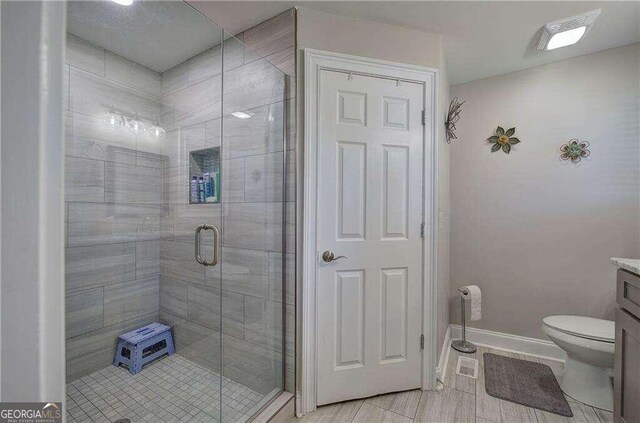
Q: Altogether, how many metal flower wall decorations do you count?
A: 3